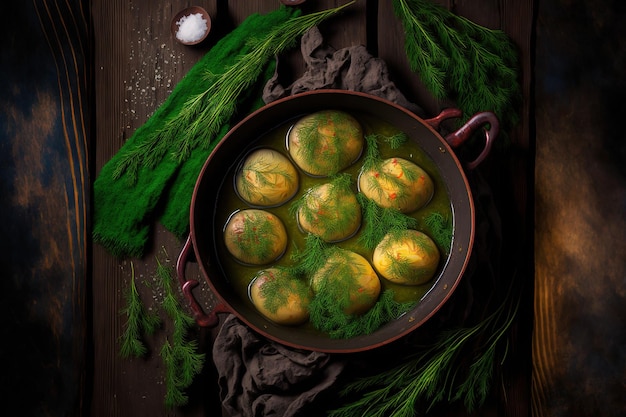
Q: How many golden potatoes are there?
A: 8